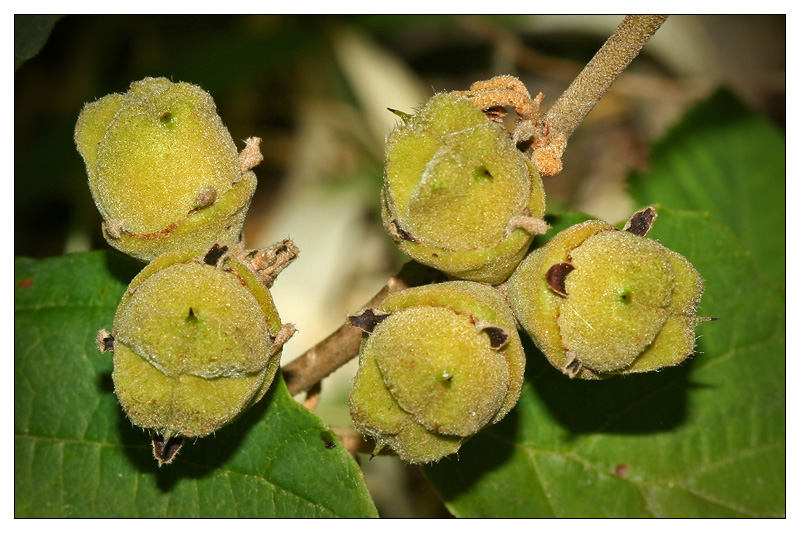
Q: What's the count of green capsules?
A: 5